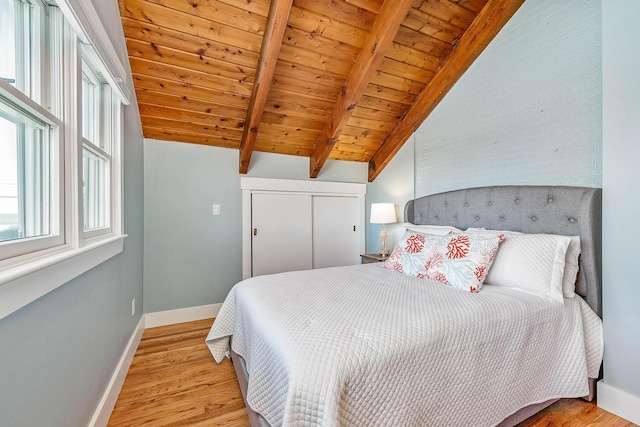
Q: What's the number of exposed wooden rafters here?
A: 3